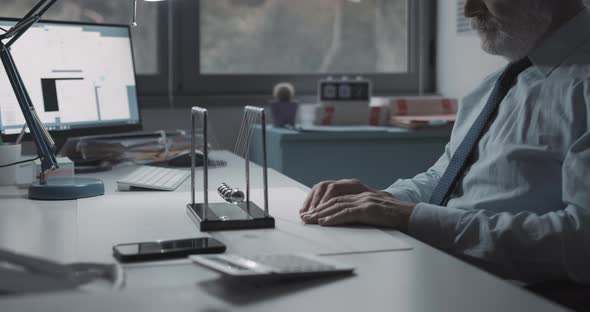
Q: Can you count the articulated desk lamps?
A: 1